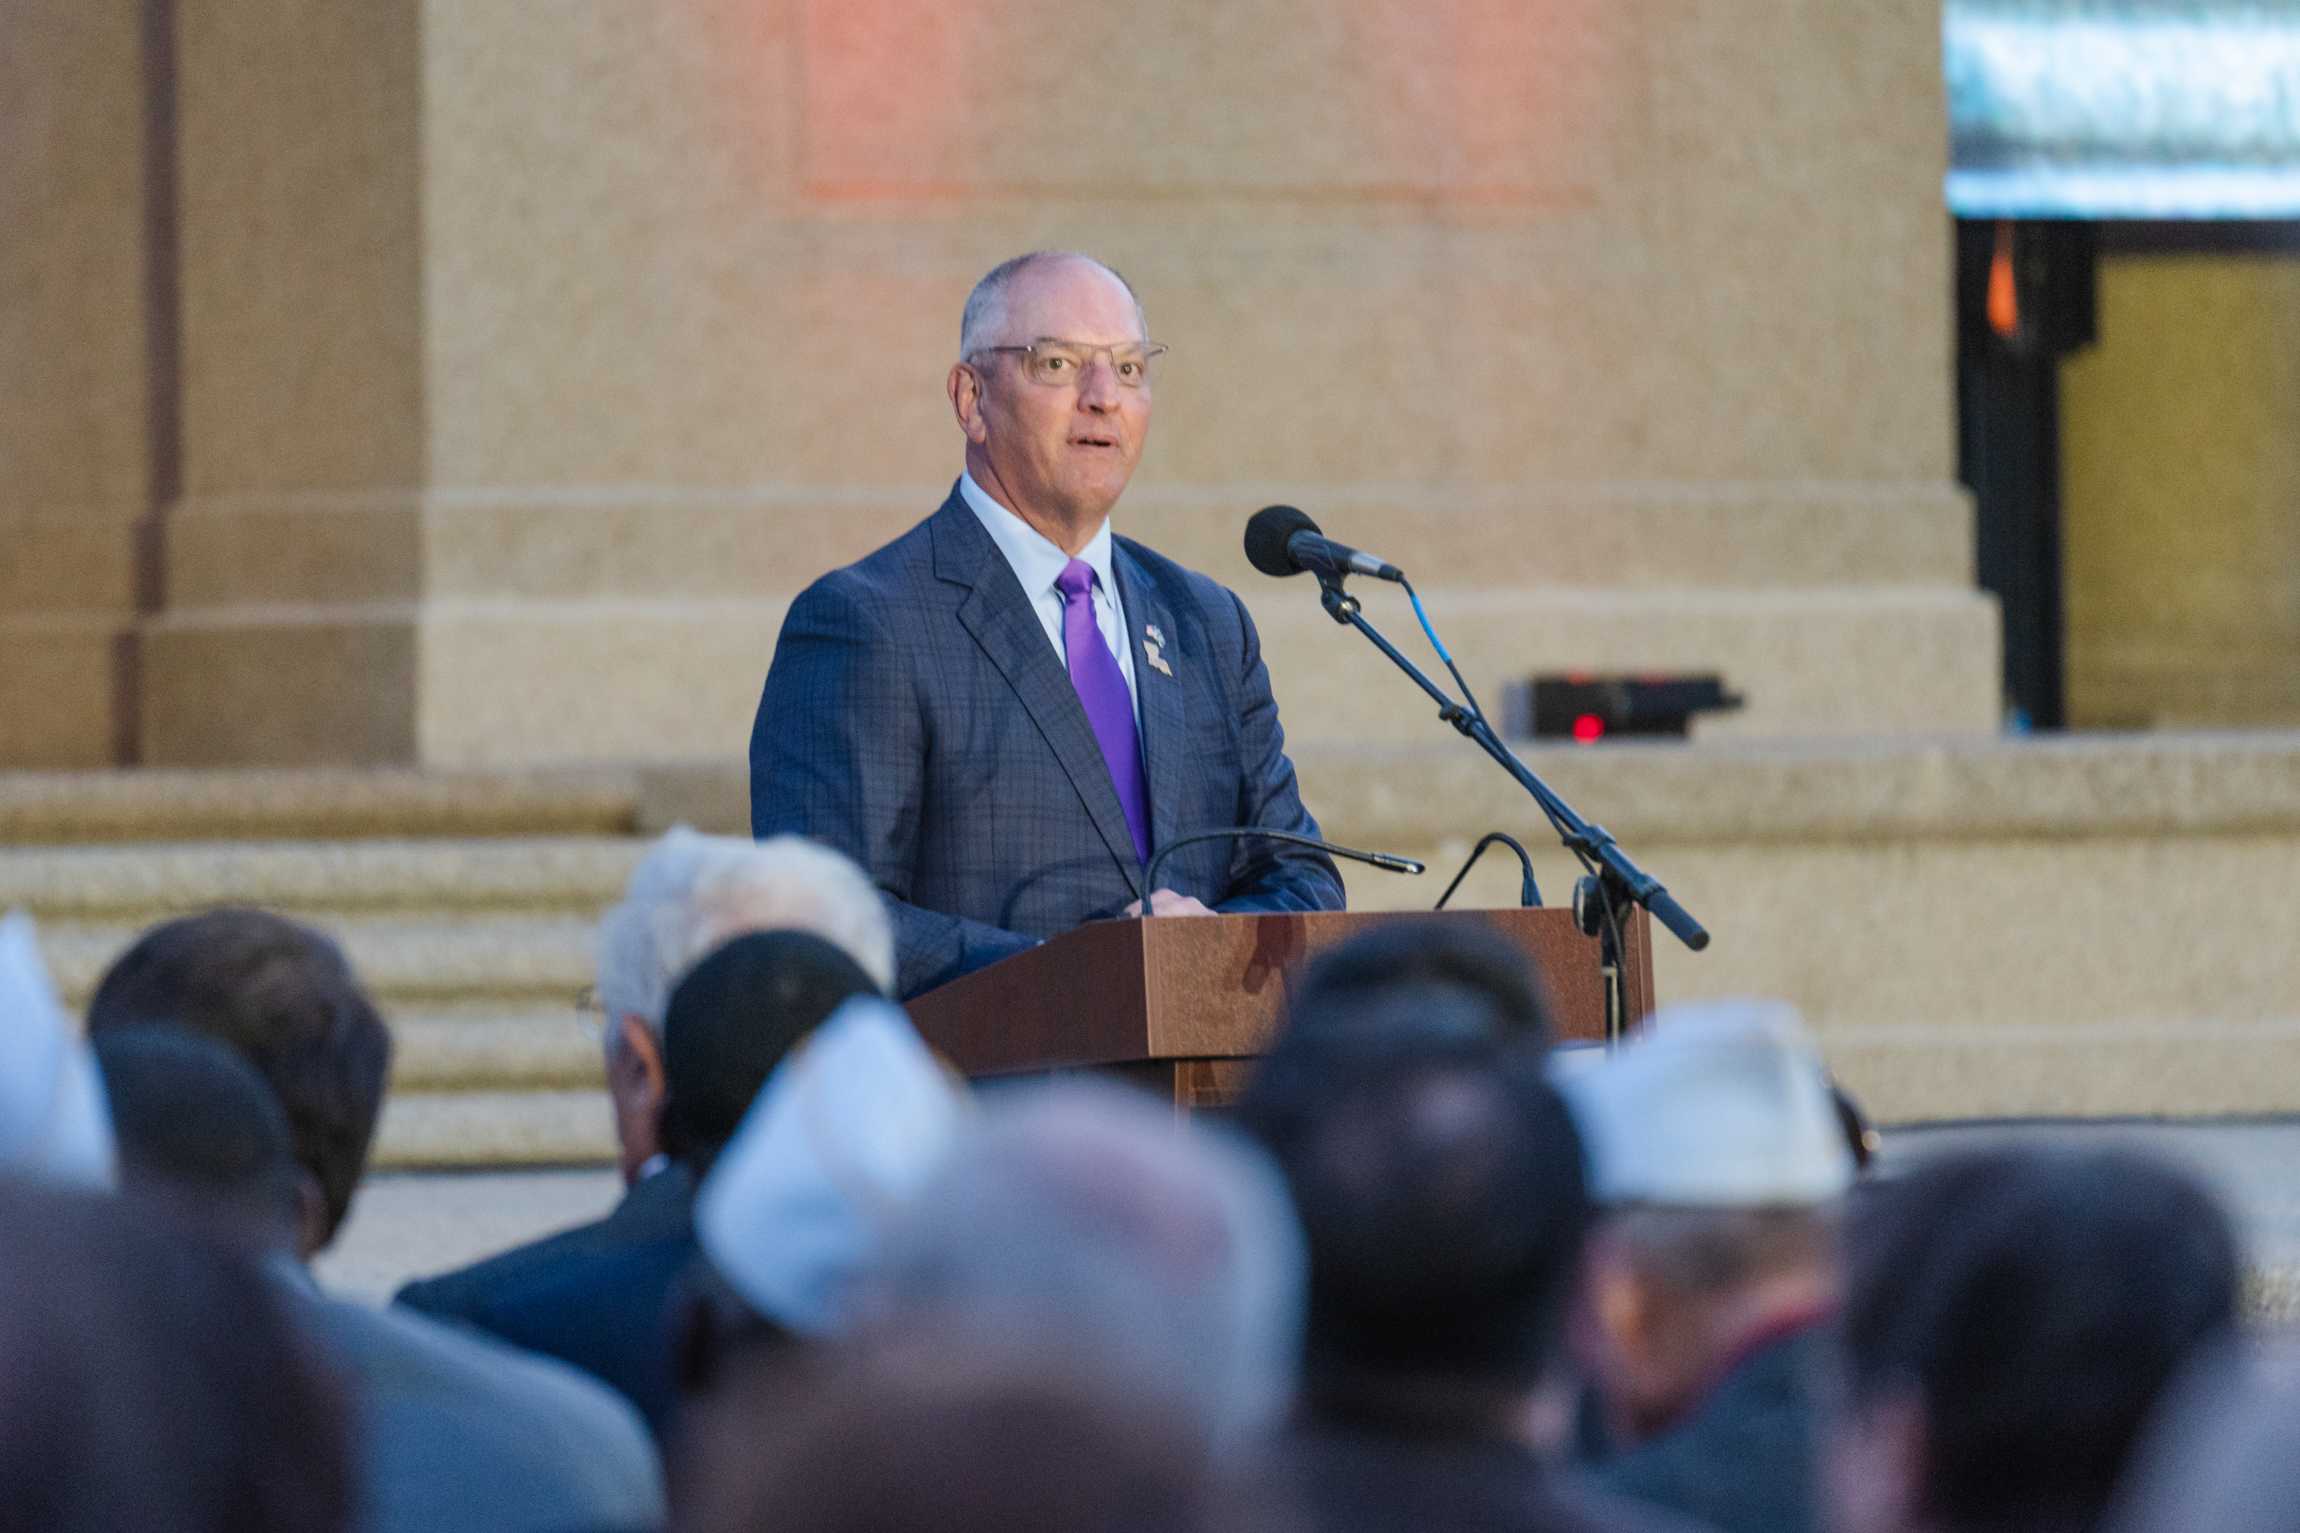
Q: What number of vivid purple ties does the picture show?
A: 1